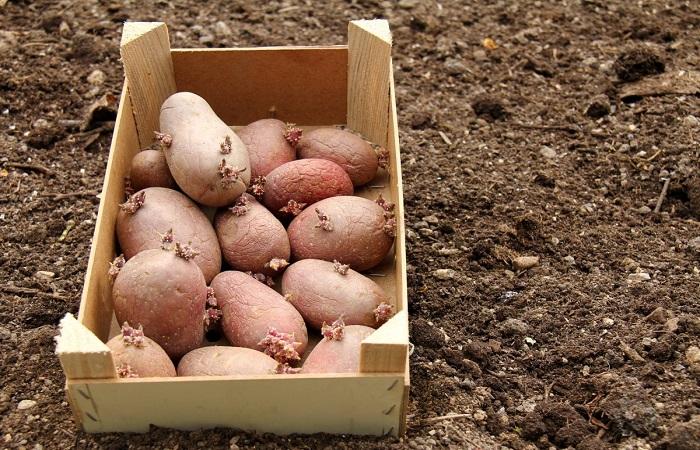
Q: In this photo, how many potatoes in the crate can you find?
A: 14